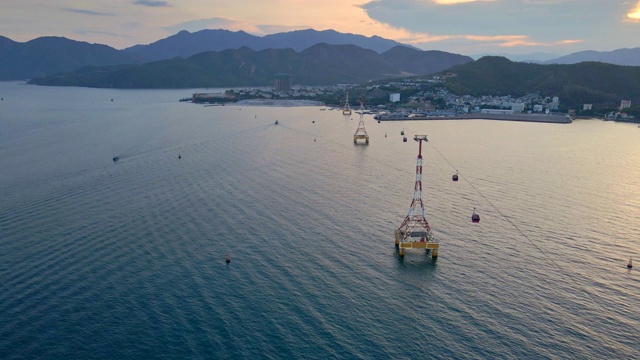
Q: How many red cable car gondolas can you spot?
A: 2